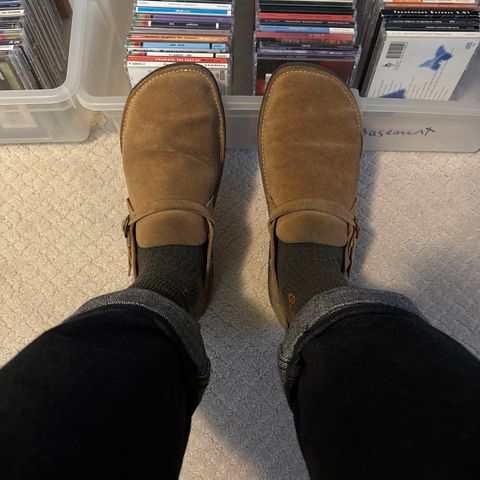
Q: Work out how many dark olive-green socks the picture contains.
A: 2